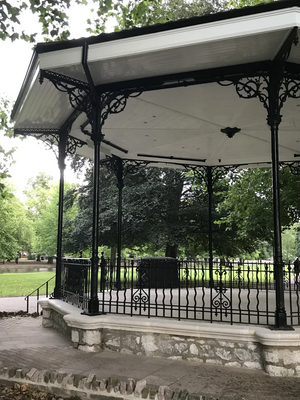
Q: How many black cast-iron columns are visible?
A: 5